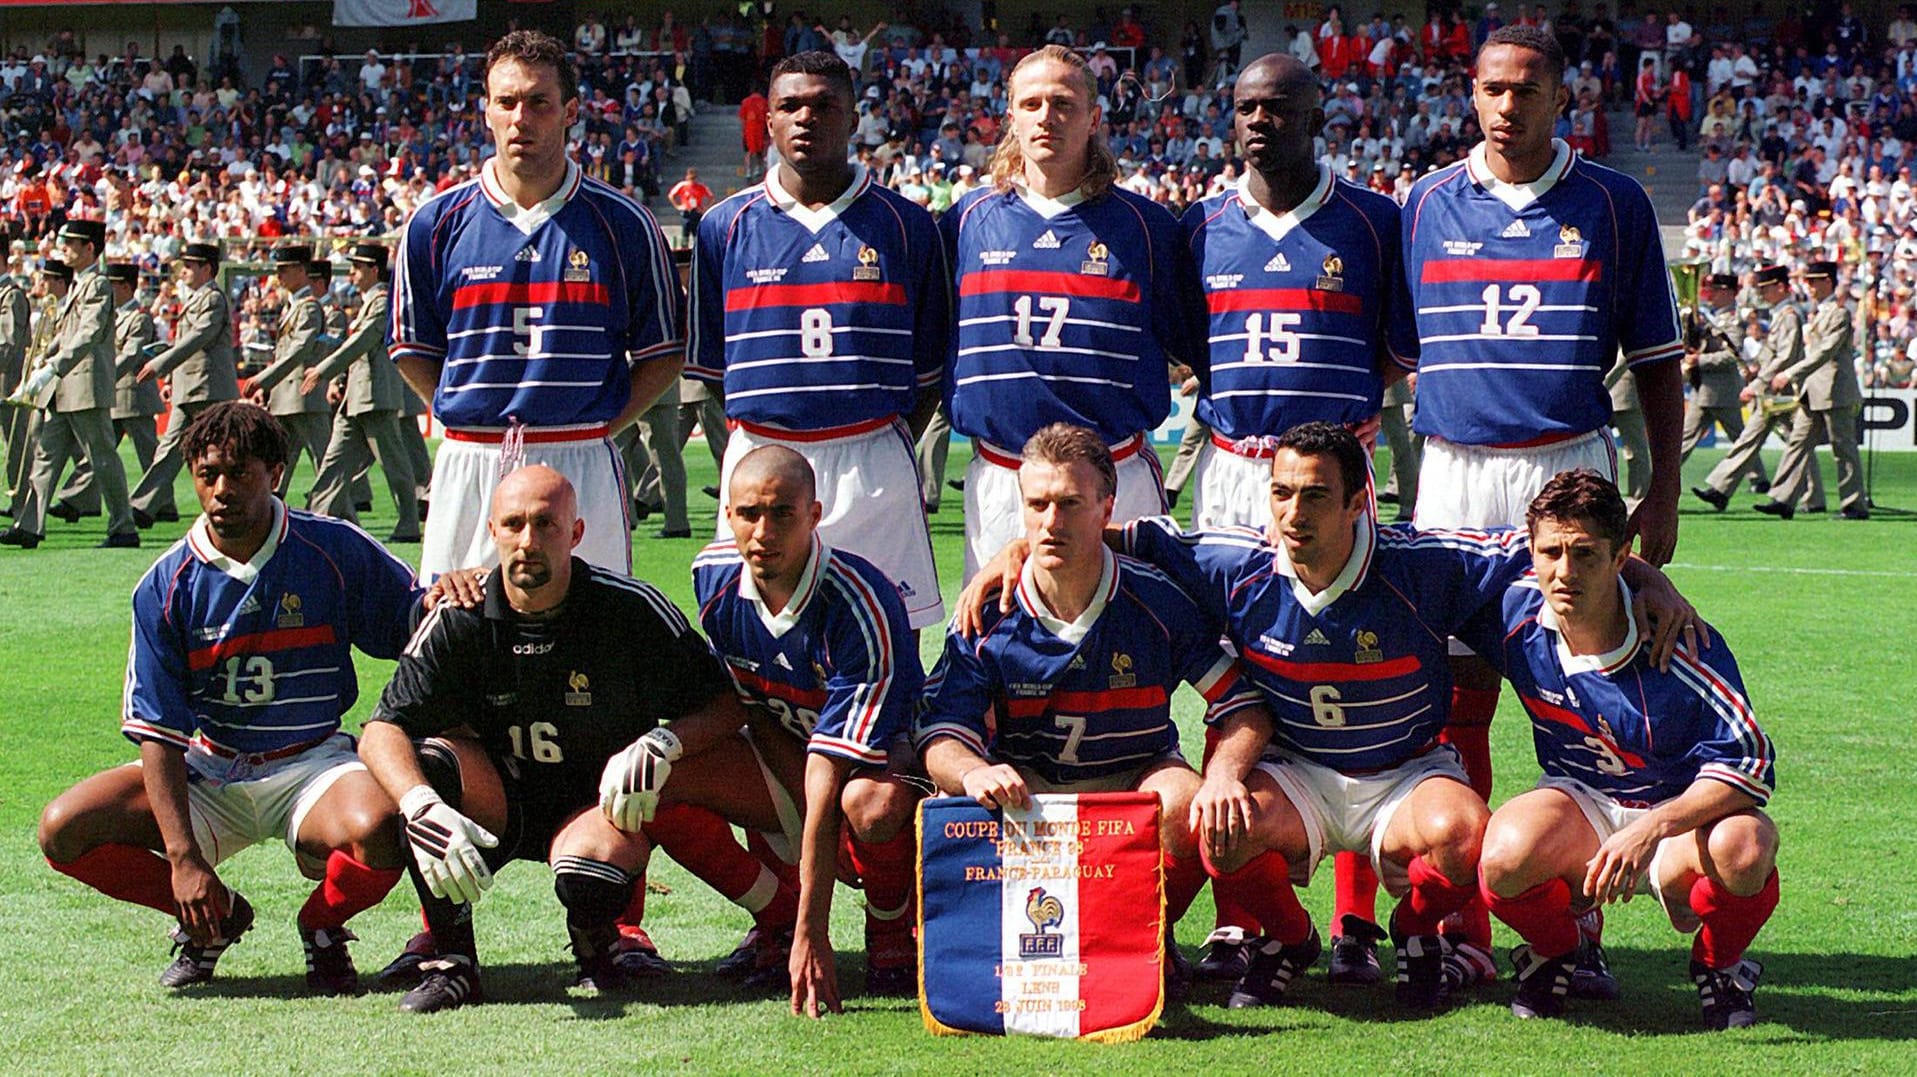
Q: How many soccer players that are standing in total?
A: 5